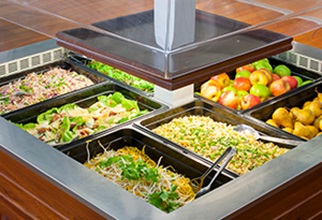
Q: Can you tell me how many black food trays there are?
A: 7